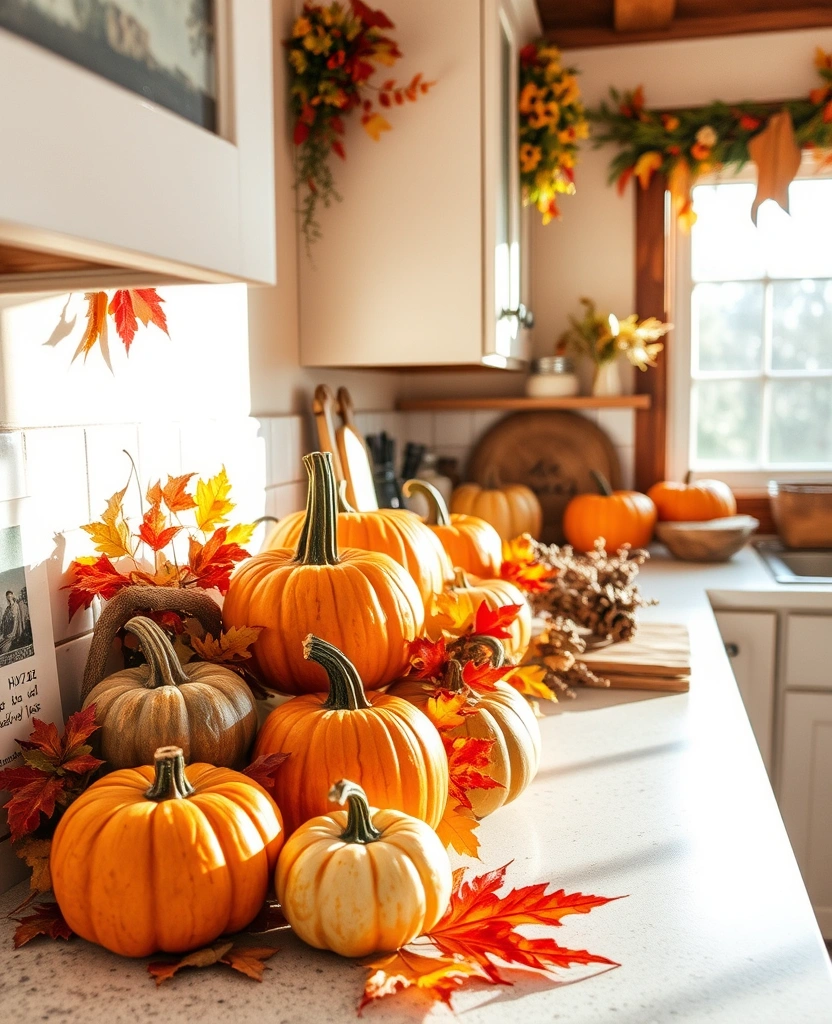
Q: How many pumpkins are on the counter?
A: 12